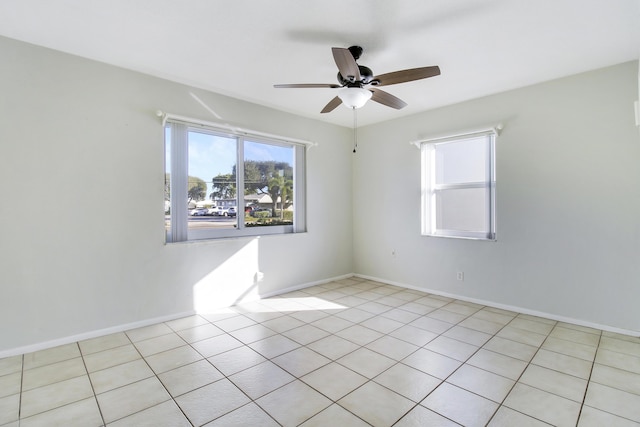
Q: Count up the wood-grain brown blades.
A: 5